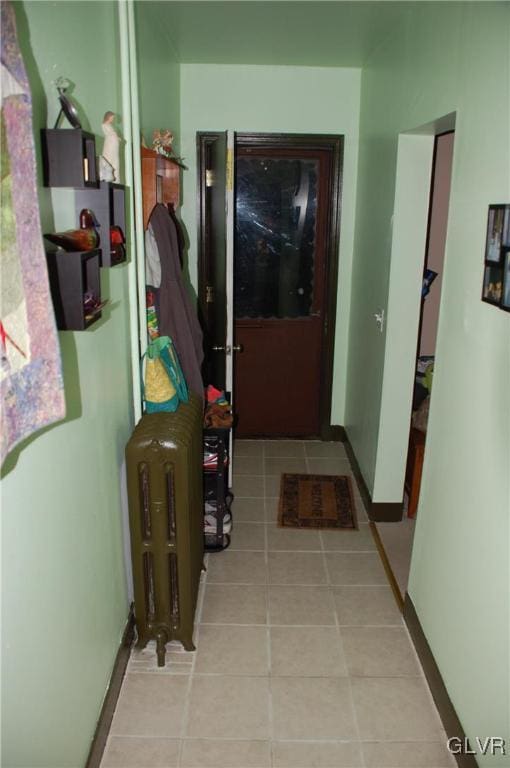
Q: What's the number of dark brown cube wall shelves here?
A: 3